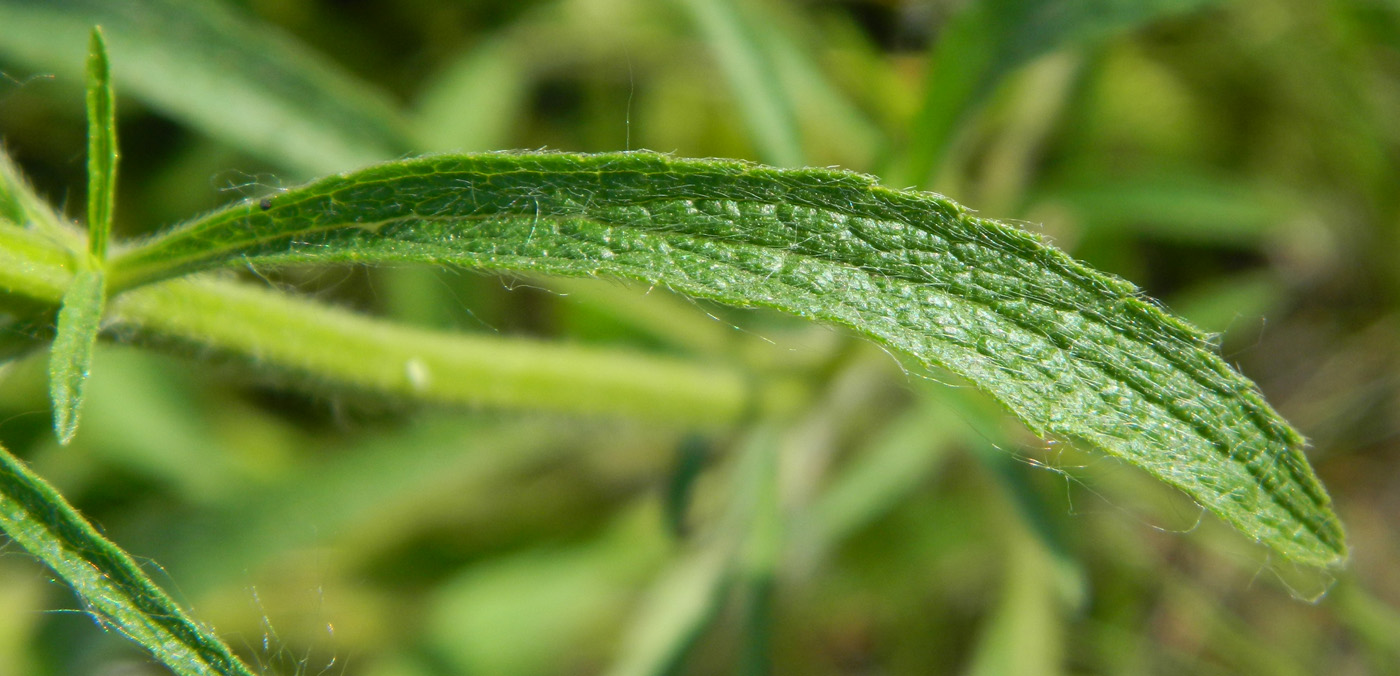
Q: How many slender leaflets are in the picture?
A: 2